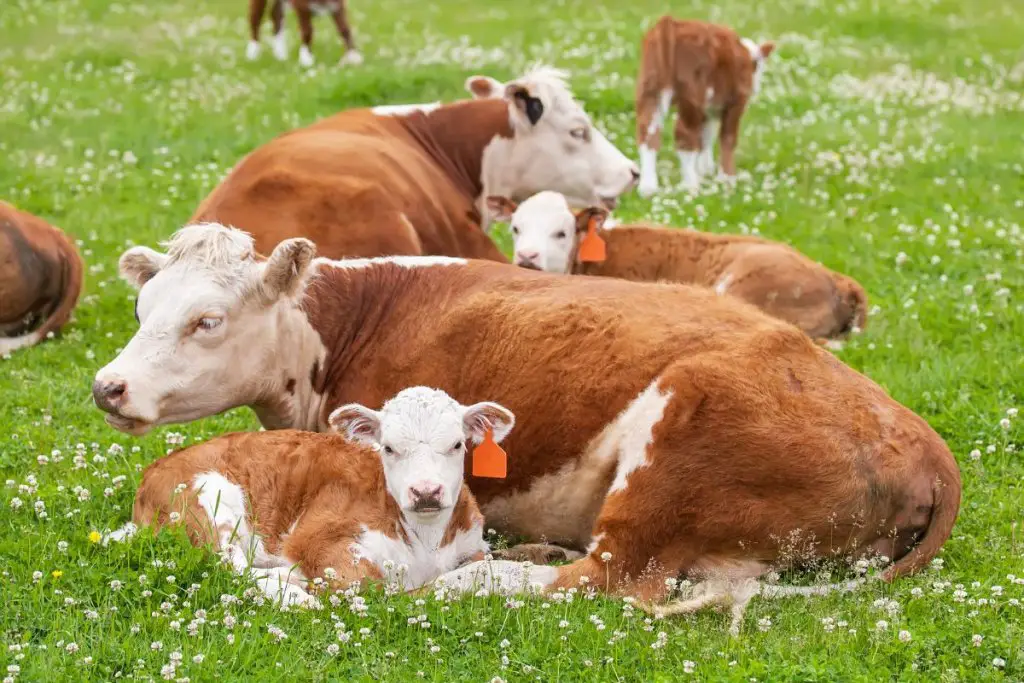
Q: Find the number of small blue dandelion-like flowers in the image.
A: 0